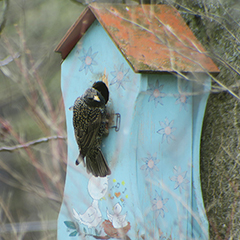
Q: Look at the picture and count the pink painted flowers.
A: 8